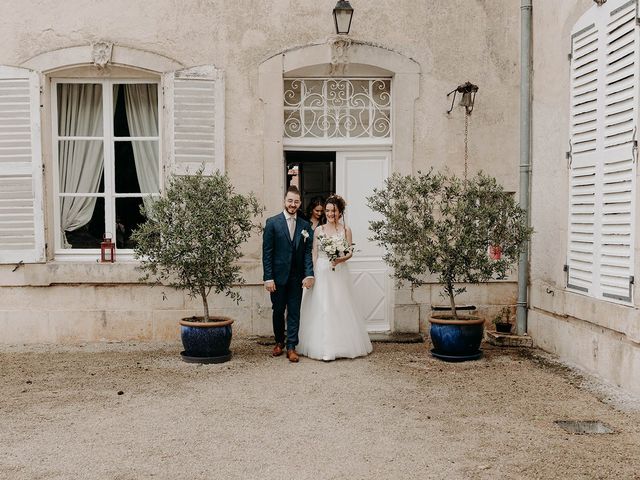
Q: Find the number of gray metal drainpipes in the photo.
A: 1